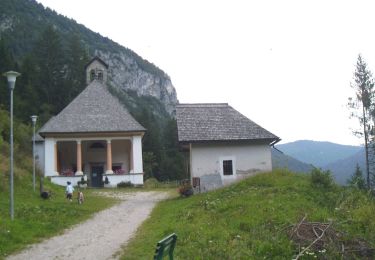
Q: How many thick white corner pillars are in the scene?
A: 2